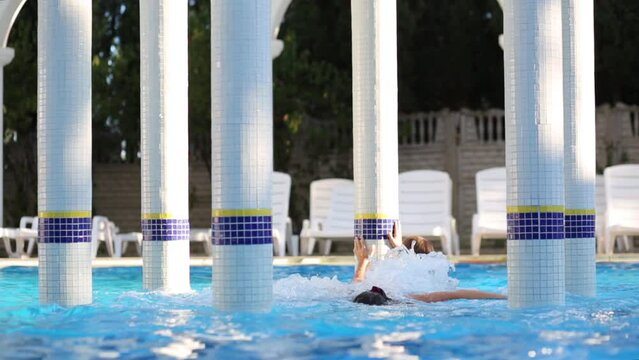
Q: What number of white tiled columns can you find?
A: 6